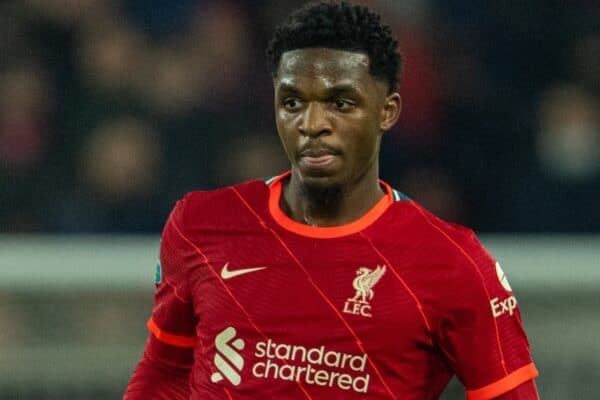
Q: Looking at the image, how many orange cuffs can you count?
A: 2